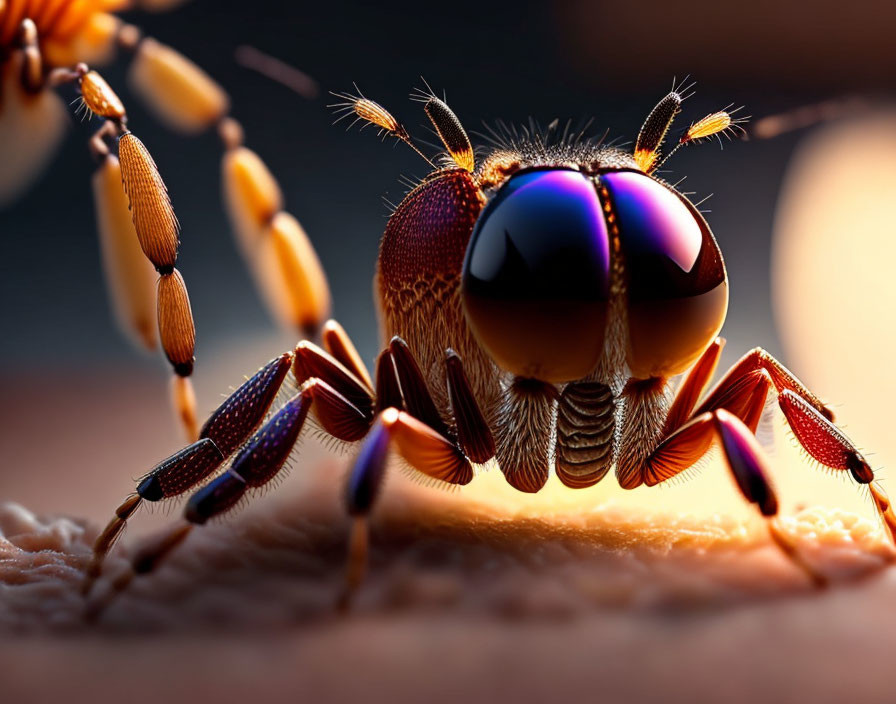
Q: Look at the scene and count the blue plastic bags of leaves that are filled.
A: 0